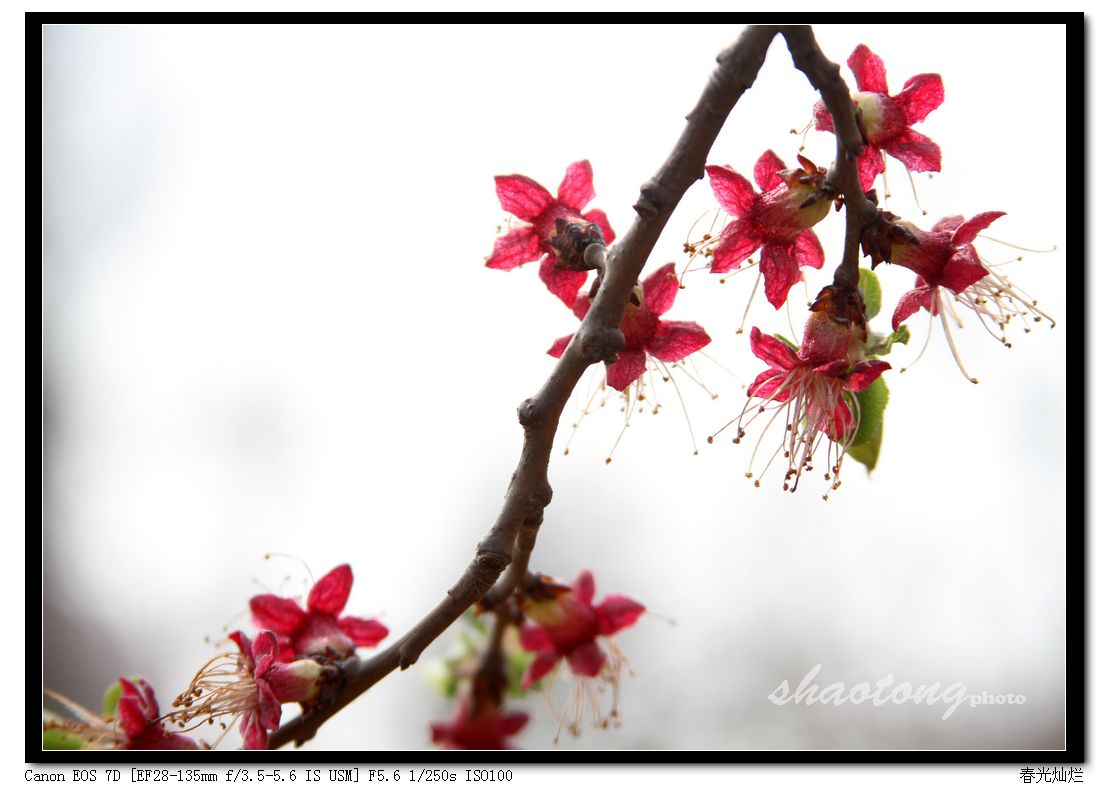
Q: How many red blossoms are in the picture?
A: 11